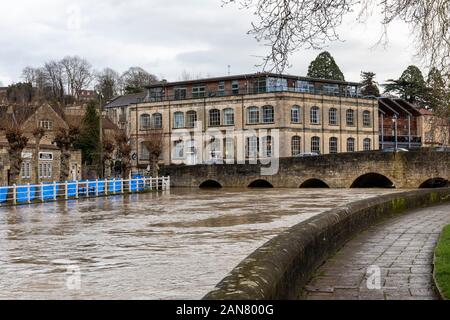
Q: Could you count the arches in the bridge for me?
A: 5